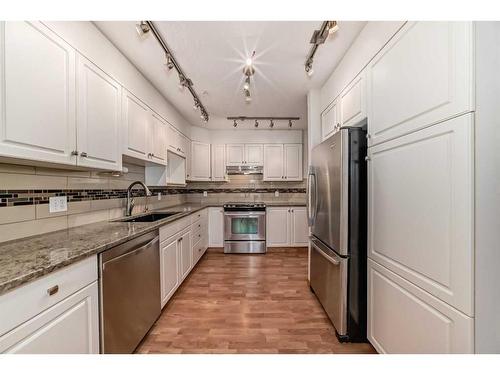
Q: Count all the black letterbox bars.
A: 0